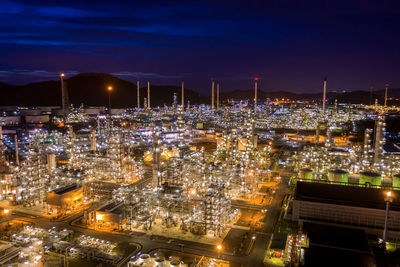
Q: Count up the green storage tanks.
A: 4